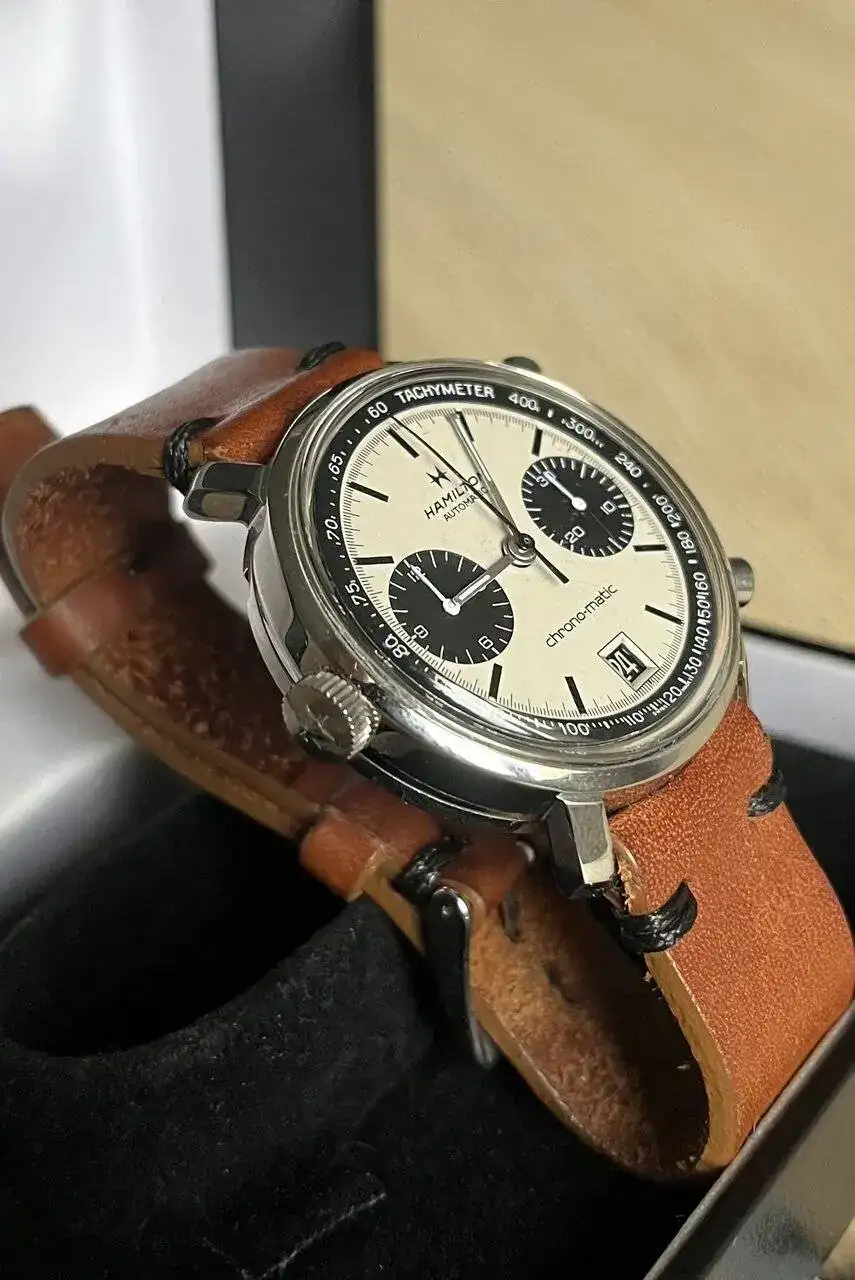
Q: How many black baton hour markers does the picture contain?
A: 9